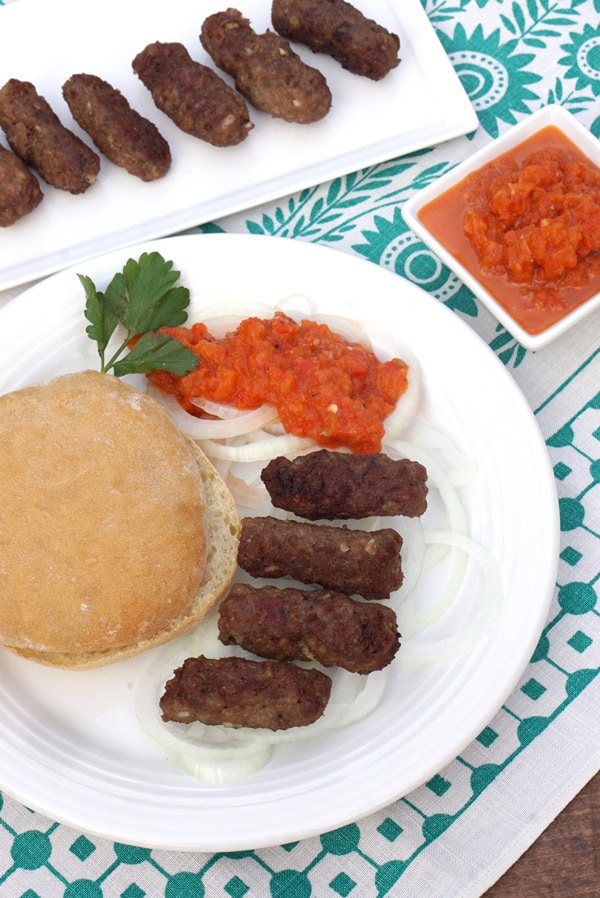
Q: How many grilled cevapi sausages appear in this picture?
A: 10